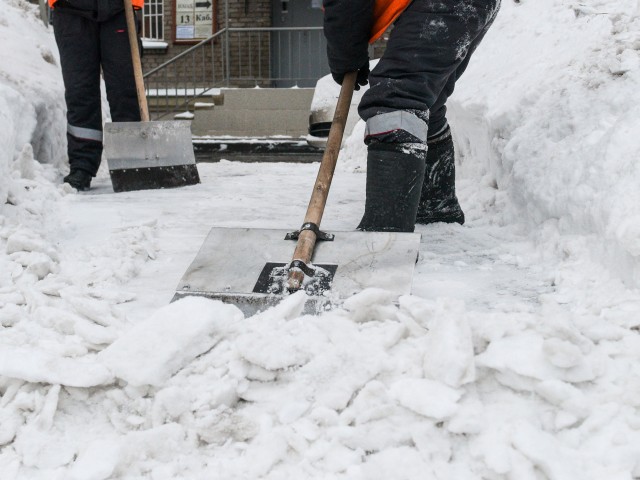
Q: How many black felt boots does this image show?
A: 2